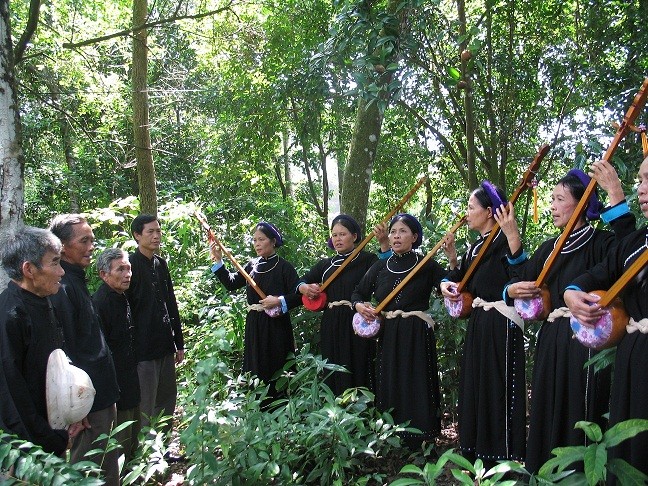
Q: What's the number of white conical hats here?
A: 1